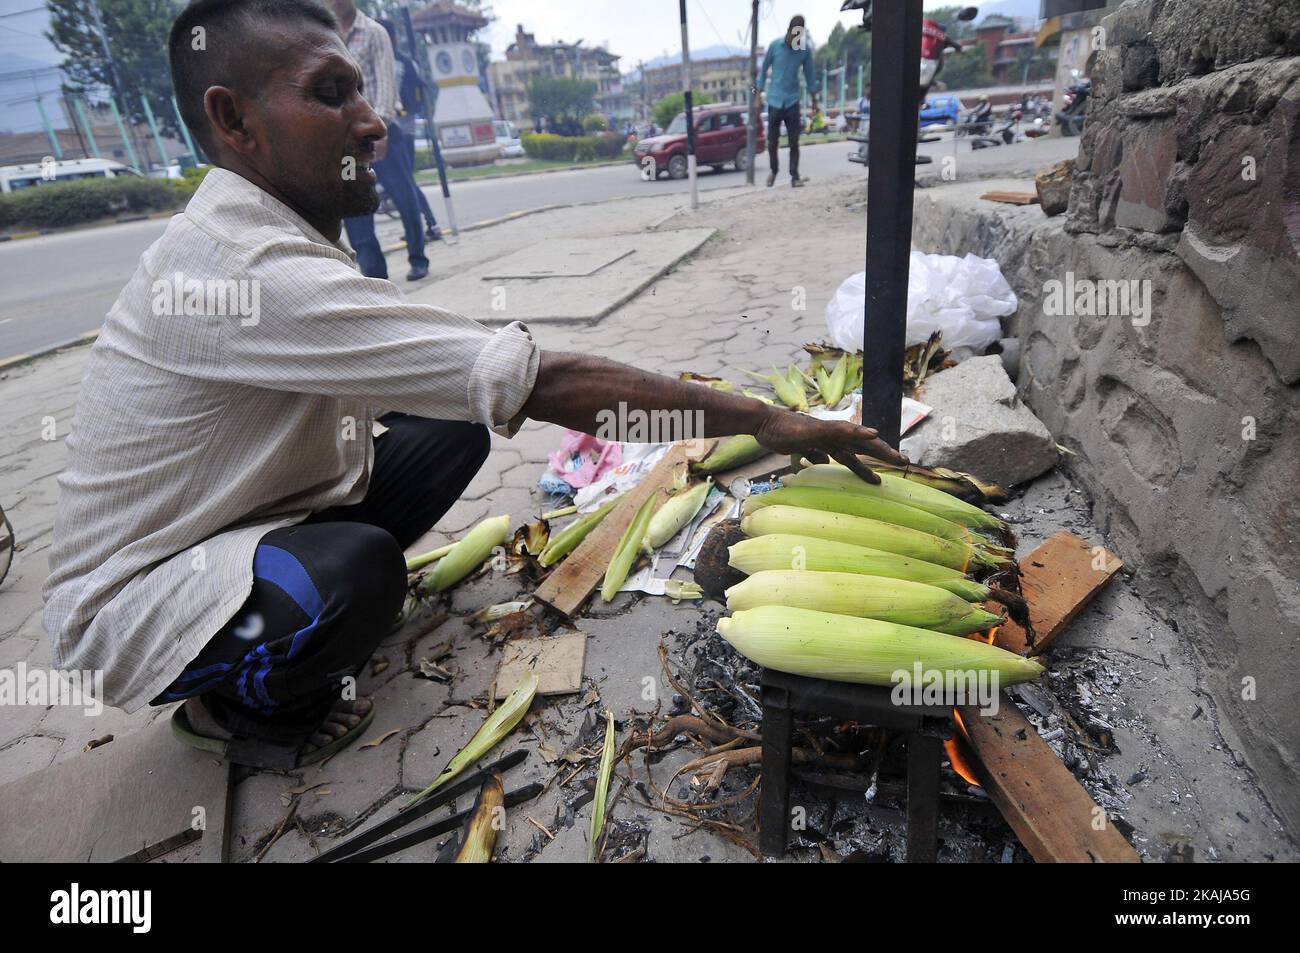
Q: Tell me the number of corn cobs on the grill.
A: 6